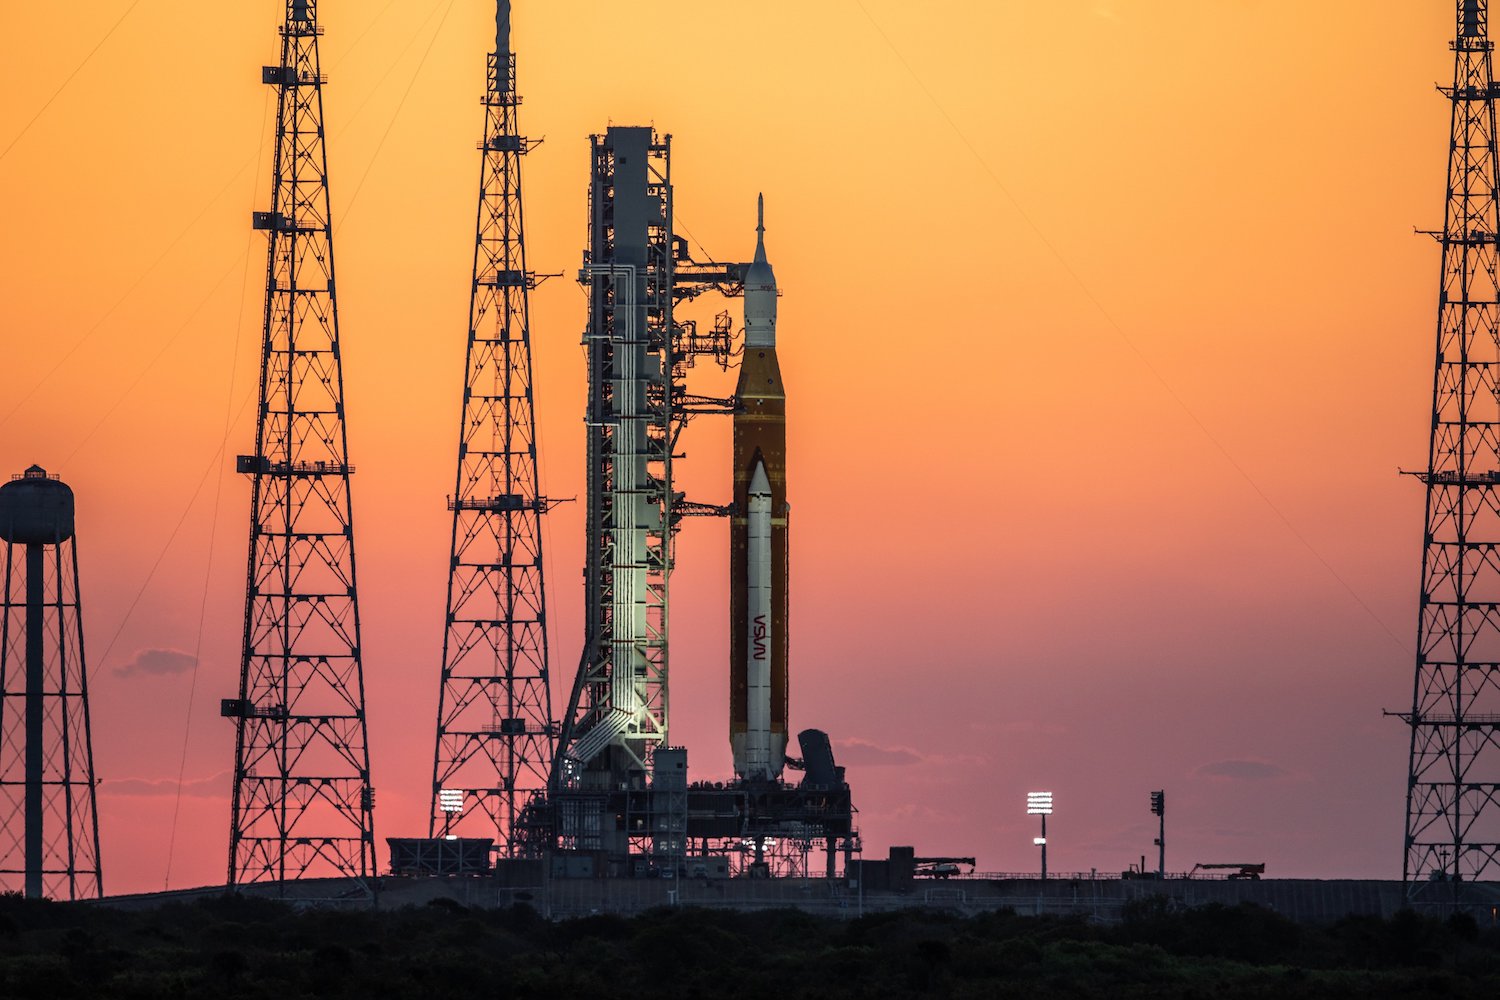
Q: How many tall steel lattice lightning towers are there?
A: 3